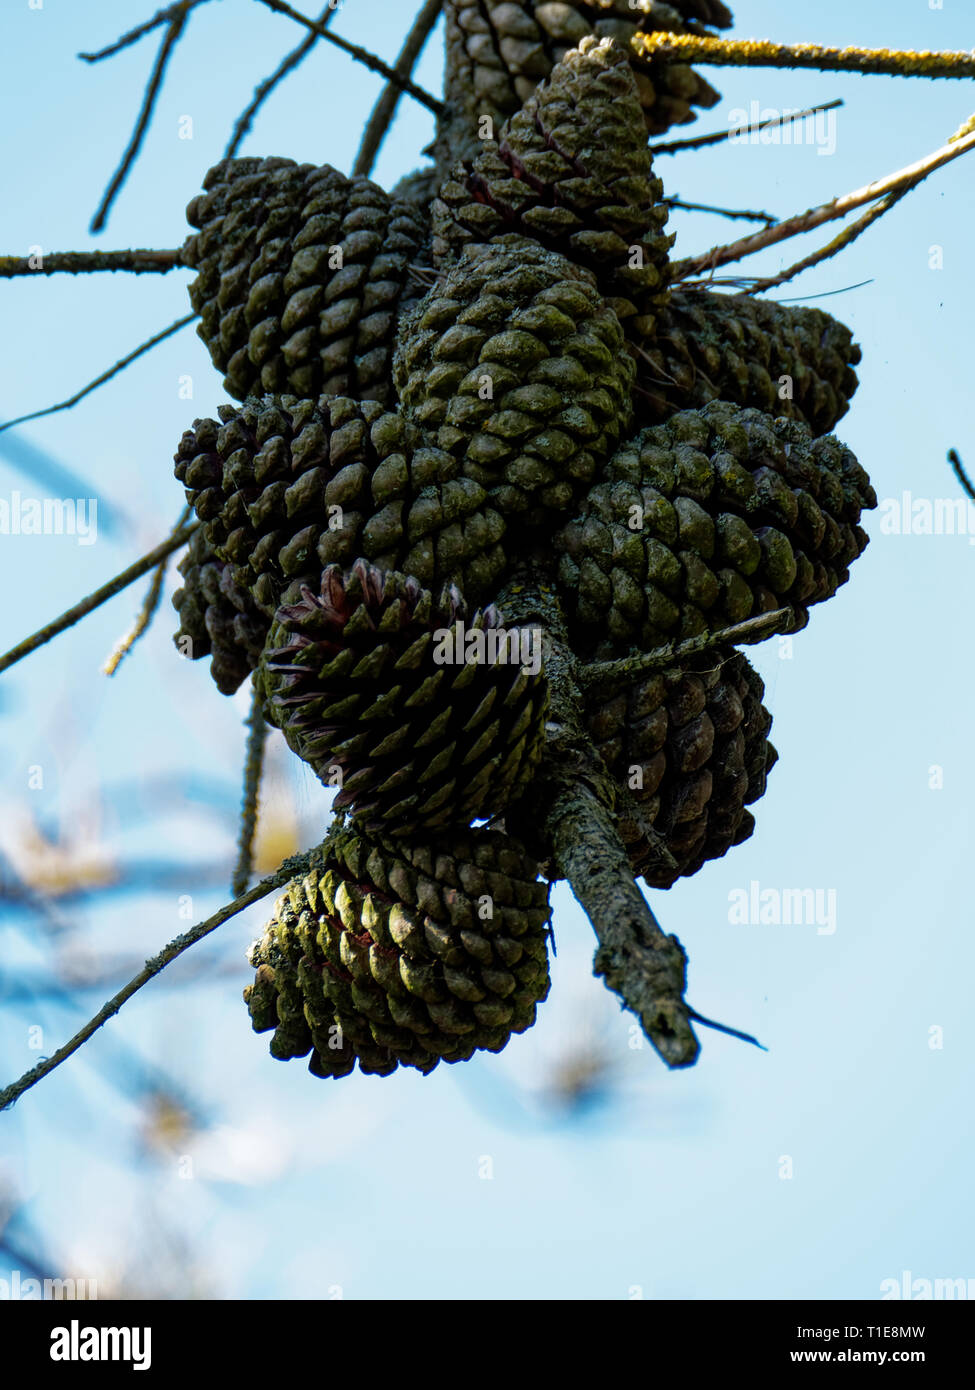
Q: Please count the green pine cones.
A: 11